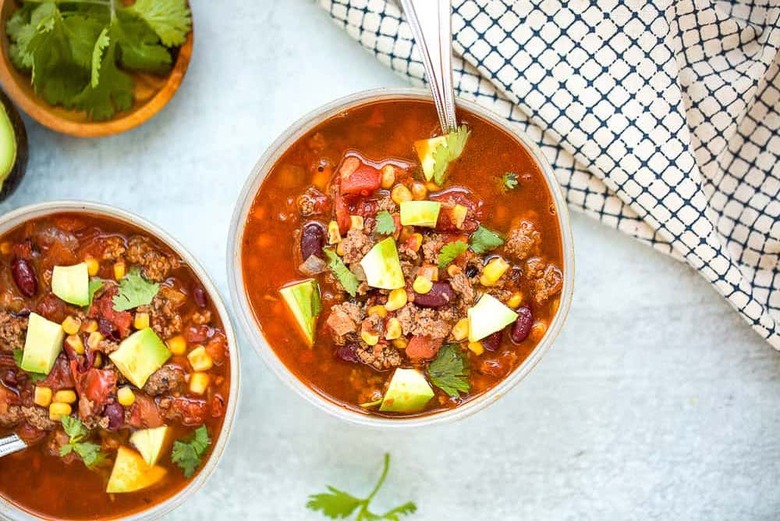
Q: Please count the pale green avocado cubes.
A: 11